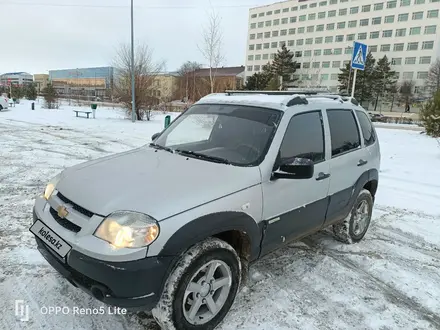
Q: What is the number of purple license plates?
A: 0